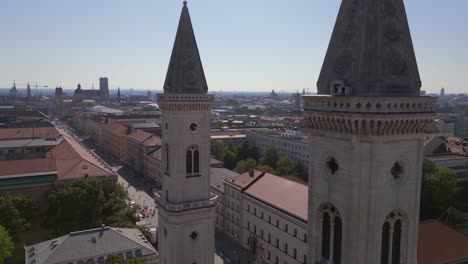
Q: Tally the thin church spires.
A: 2